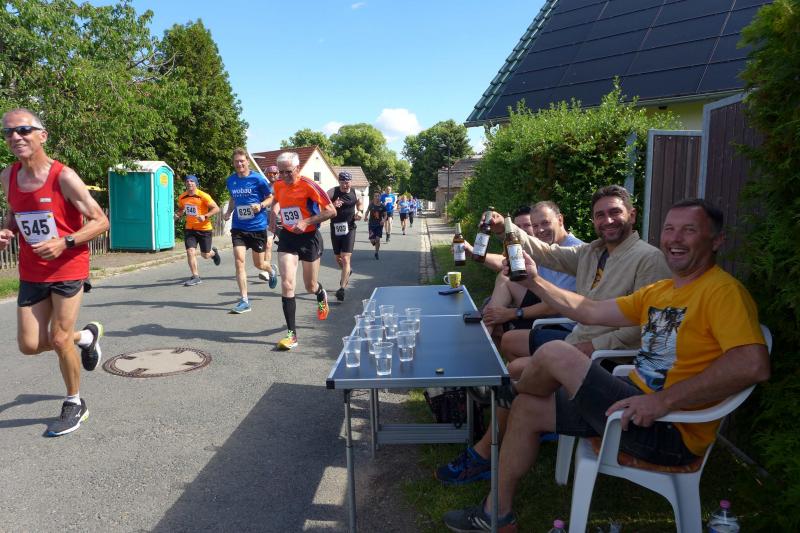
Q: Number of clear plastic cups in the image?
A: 10